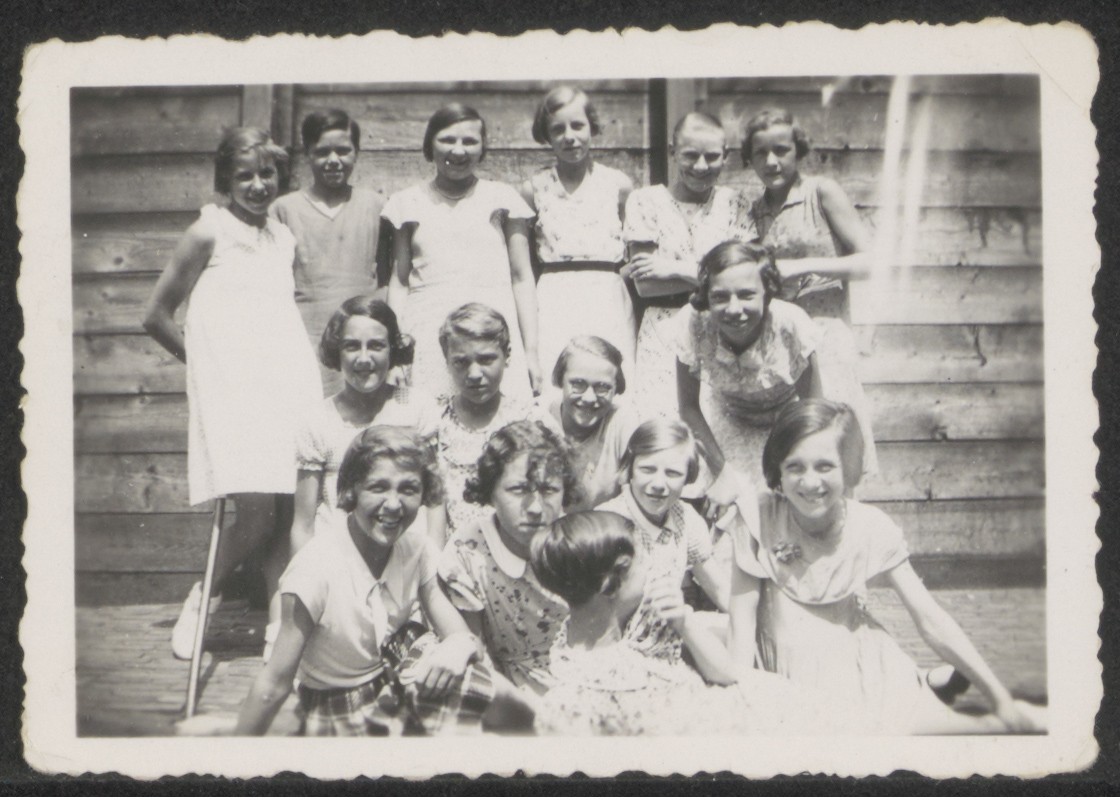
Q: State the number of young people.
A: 15